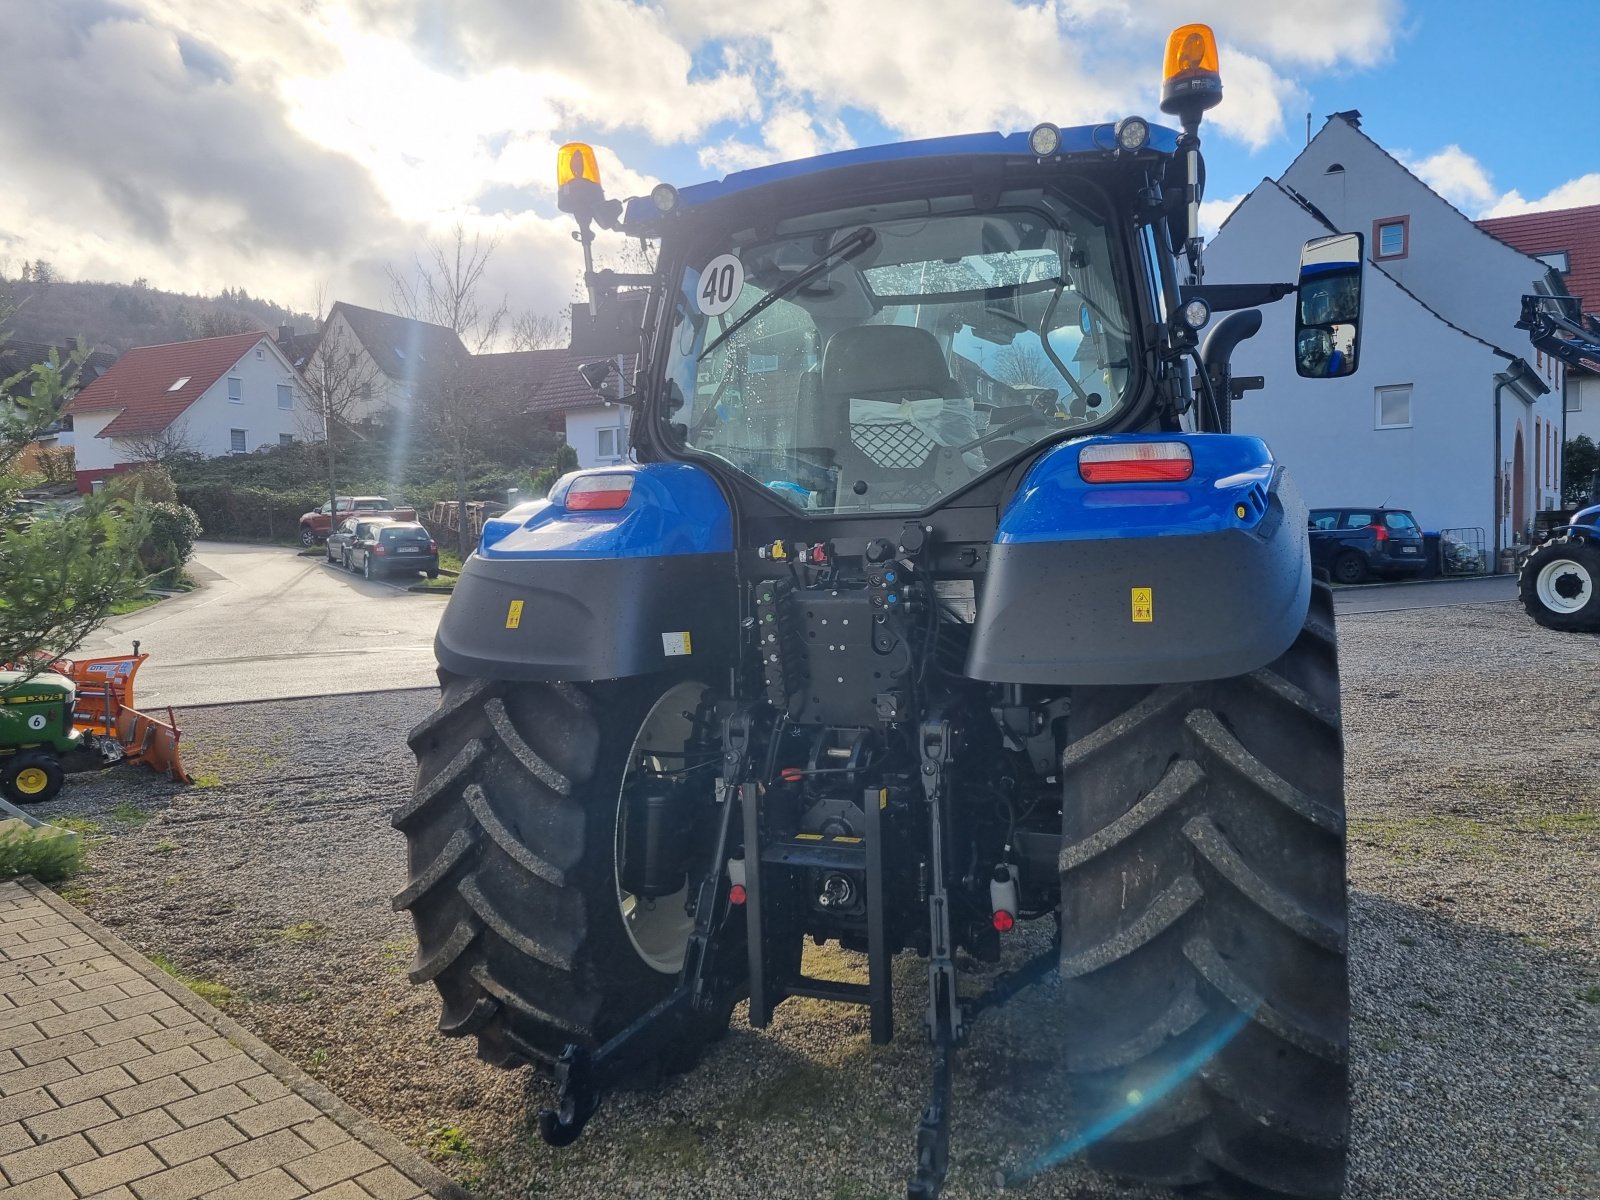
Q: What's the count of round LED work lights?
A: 4